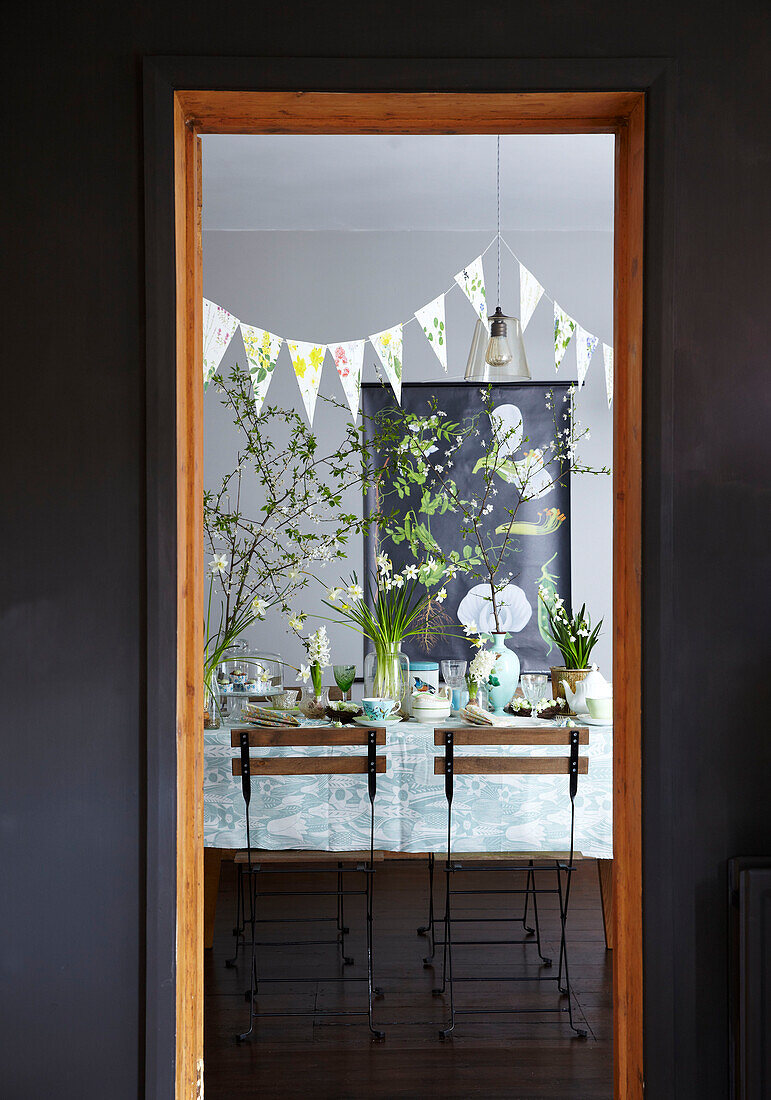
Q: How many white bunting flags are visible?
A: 11